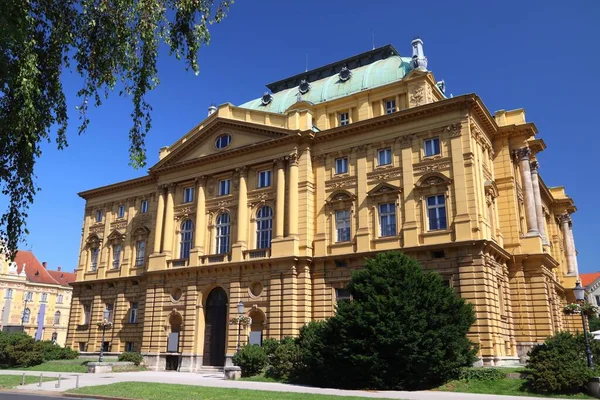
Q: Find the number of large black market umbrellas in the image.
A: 0